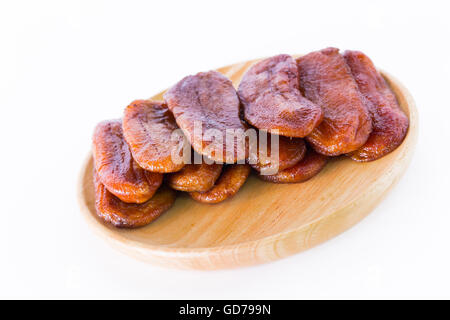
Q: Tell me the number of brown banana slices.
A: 11